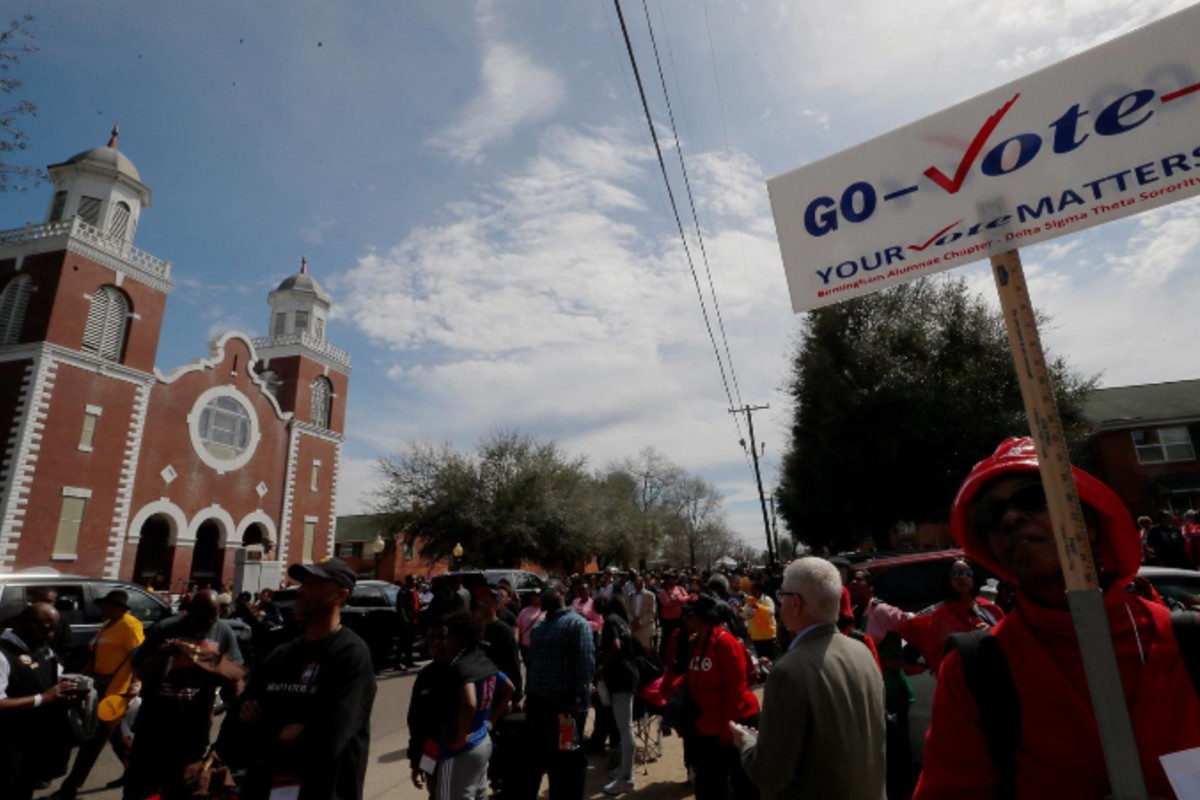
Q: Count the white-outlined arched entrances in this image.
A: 3